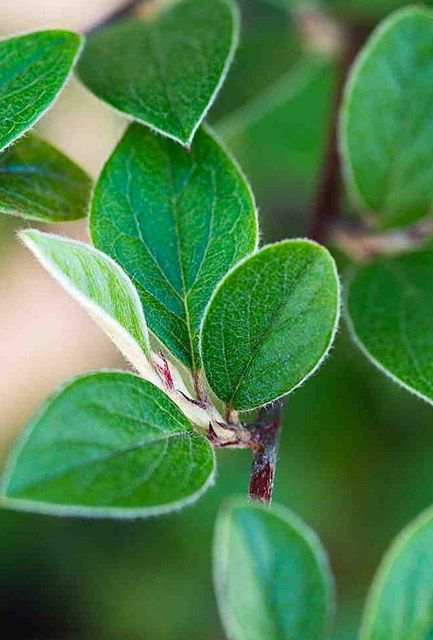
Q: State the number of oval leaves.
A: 11